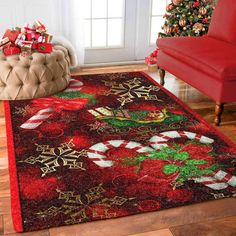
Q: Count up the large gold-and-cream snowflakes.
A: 3